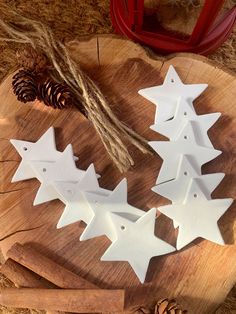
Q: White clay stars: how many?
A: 10